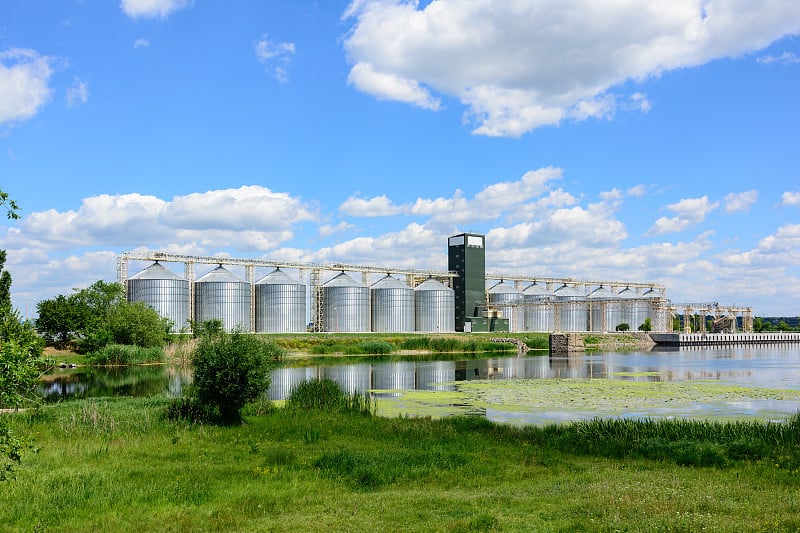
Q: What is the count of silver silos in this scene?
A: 12